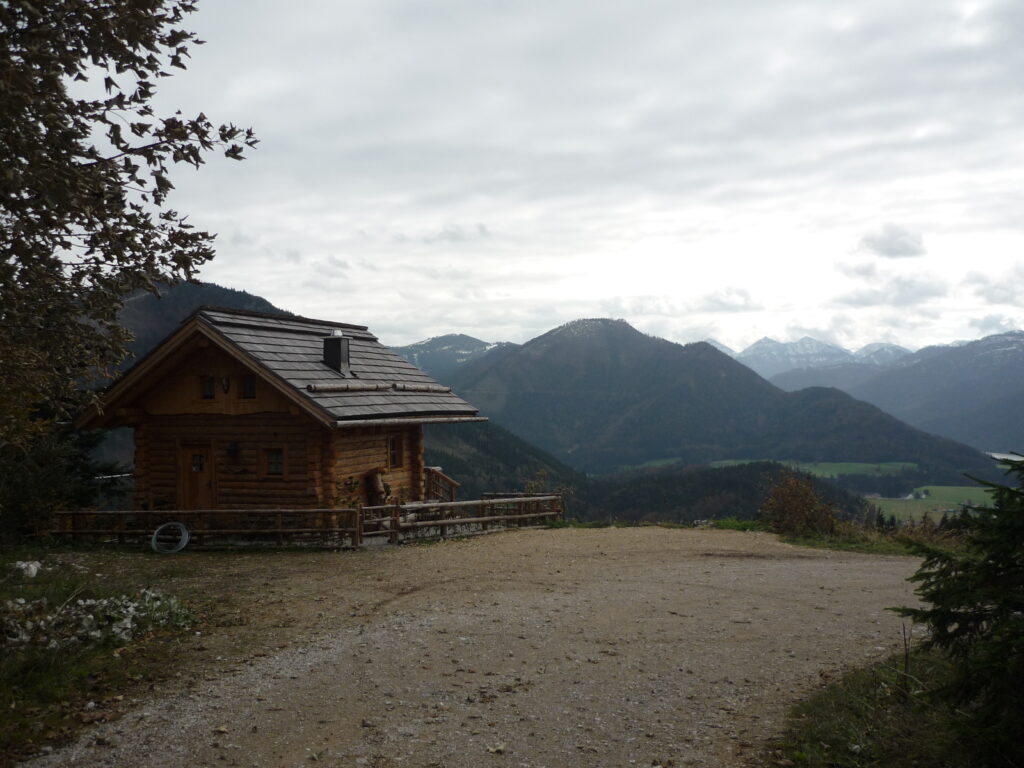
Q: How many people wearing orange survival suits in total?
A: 0